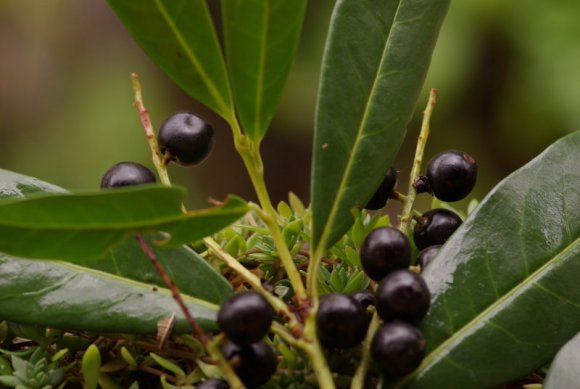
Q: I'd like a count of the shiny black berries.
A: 14